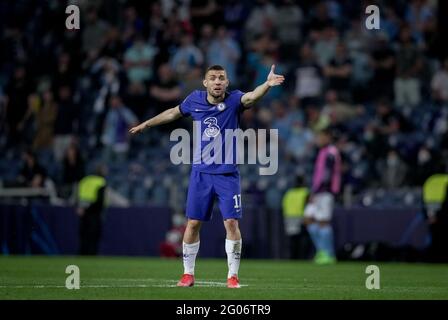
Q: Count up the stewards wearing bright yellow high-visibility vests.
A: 3